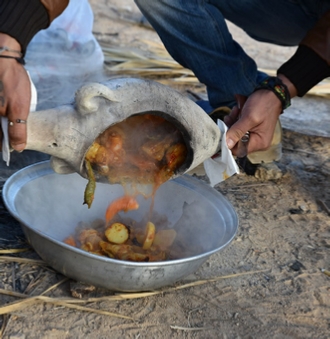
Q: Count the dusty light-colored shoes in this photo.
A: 1